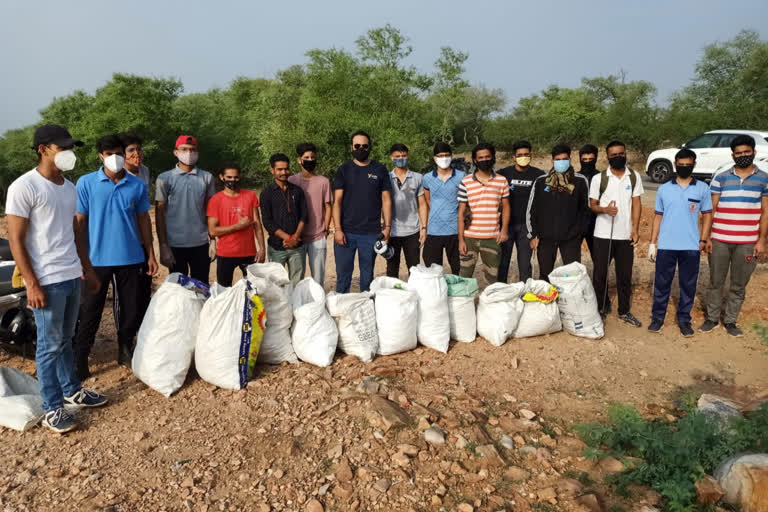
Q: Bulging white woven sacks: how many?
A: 11